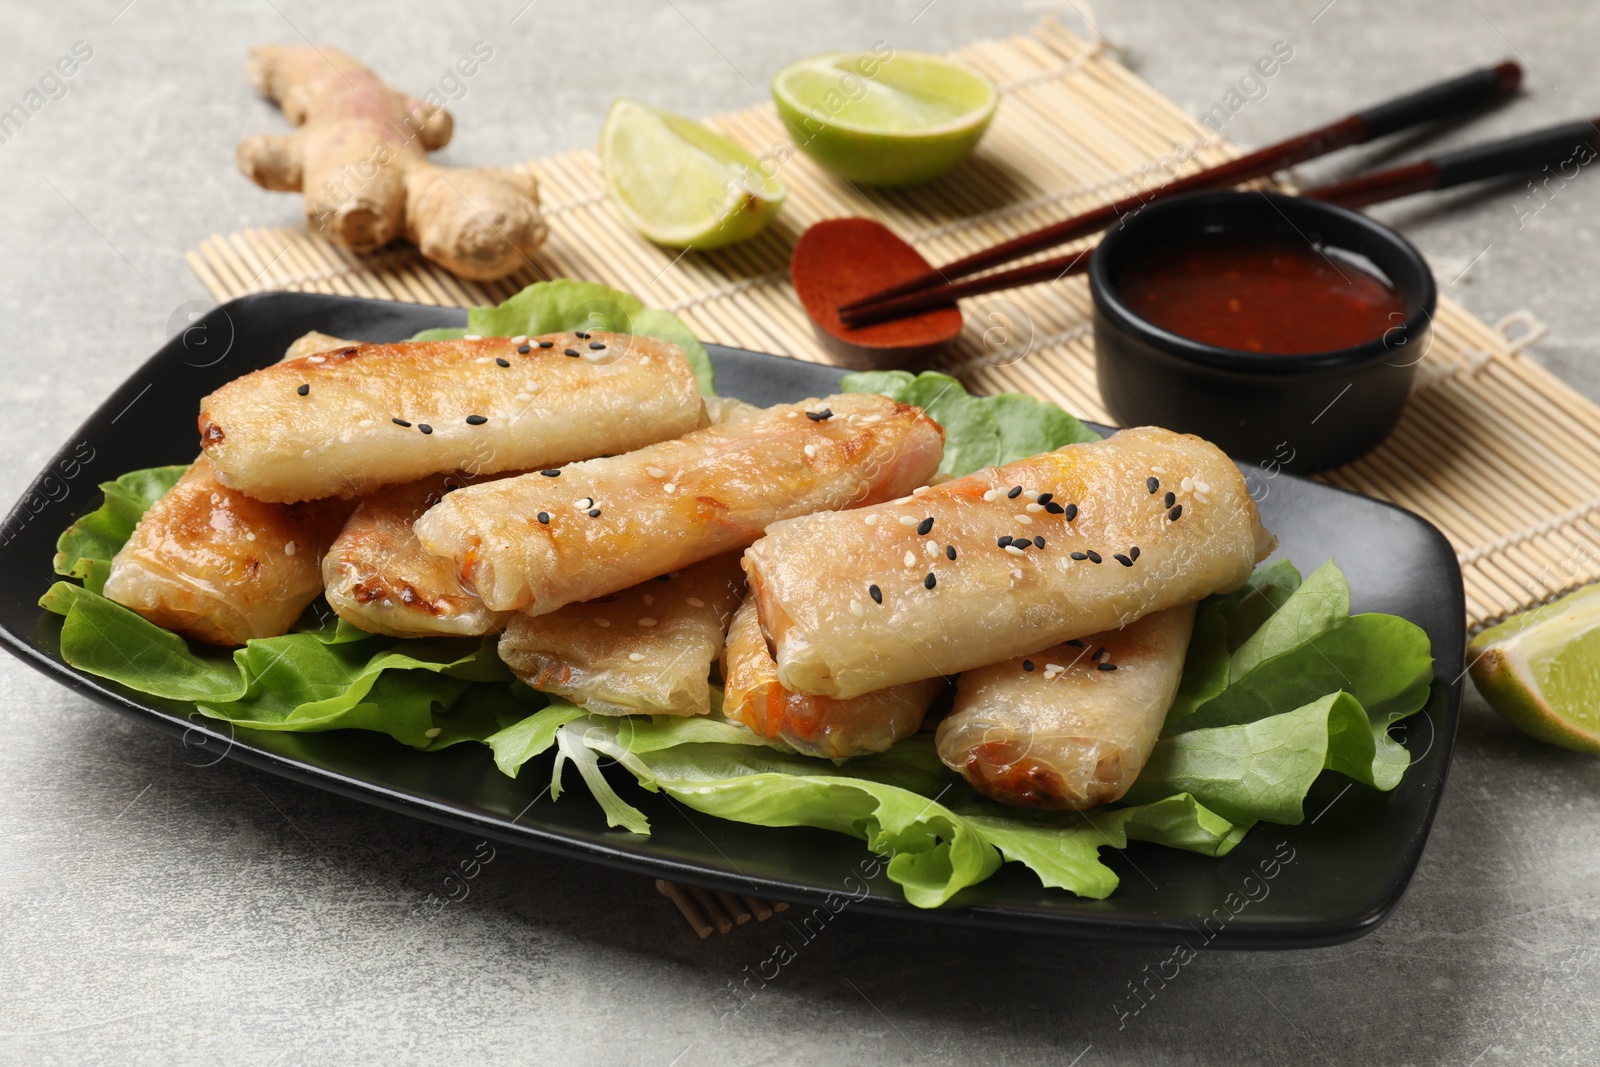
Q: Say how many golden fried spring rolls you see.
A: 8